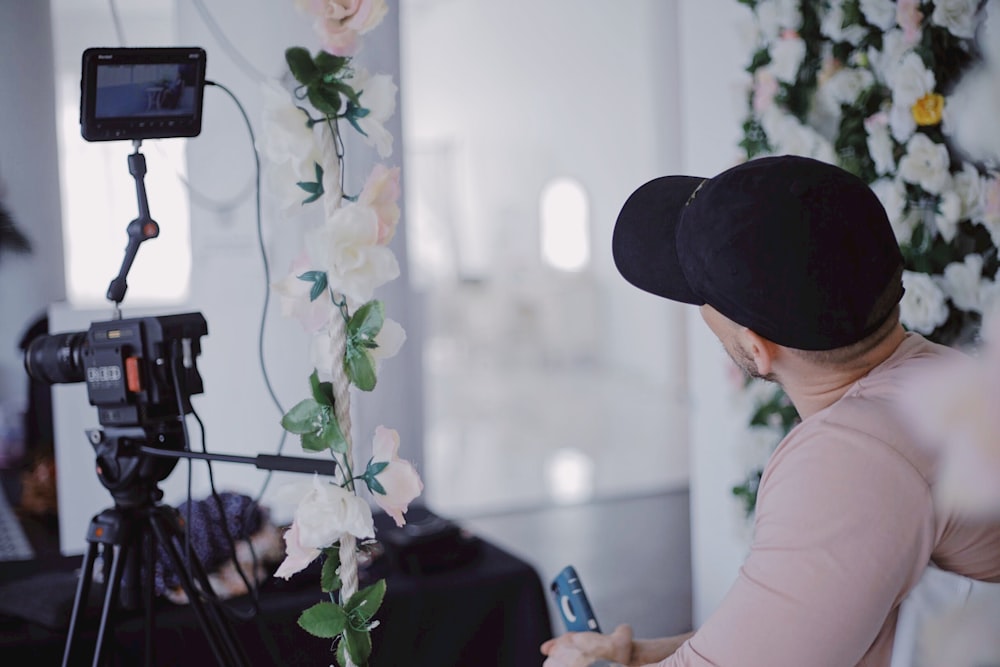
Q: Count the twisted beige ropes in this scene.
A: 1